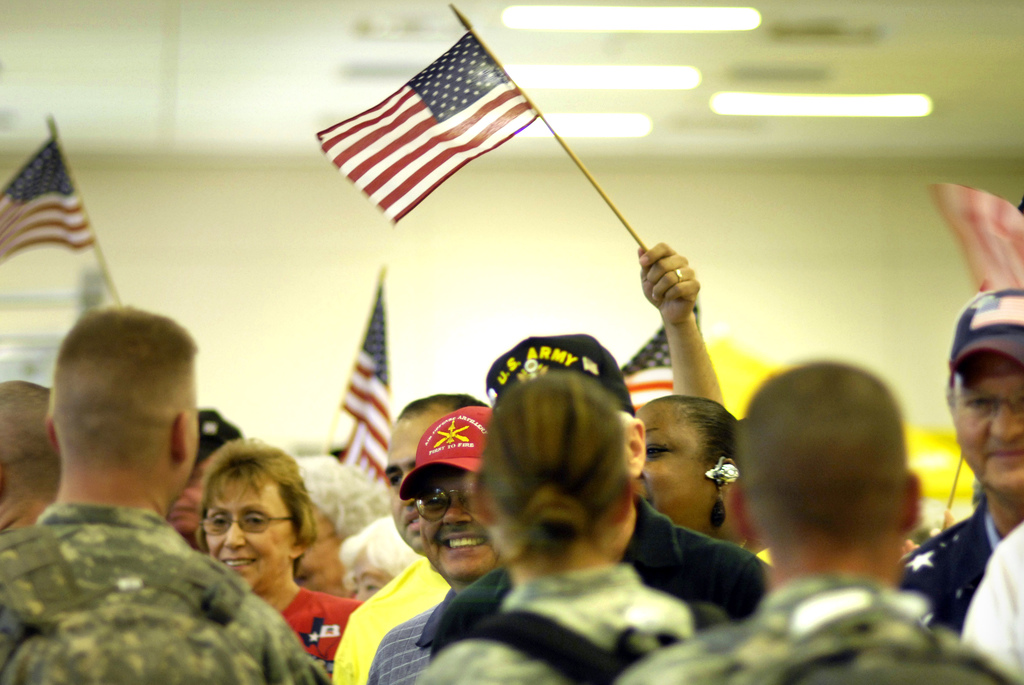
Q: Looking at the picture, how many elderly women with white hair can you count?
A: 2